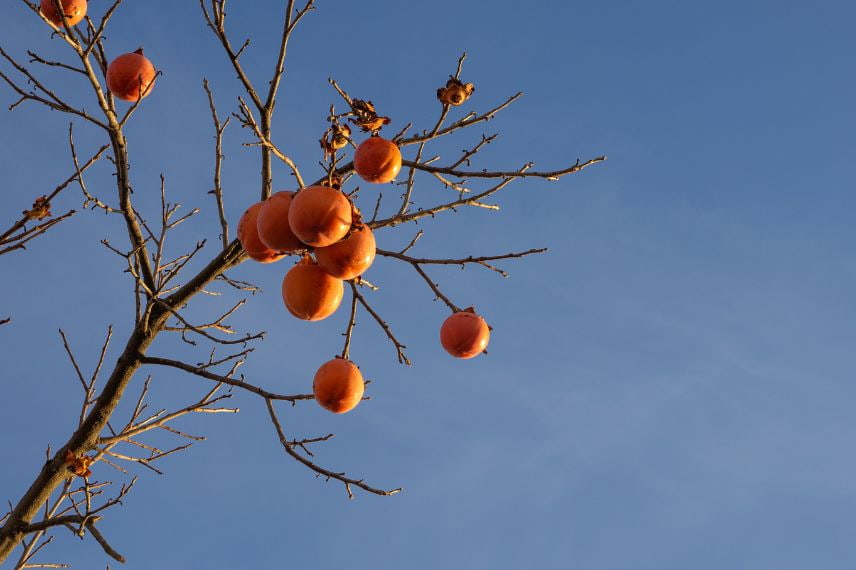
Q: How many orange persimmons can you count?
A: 10